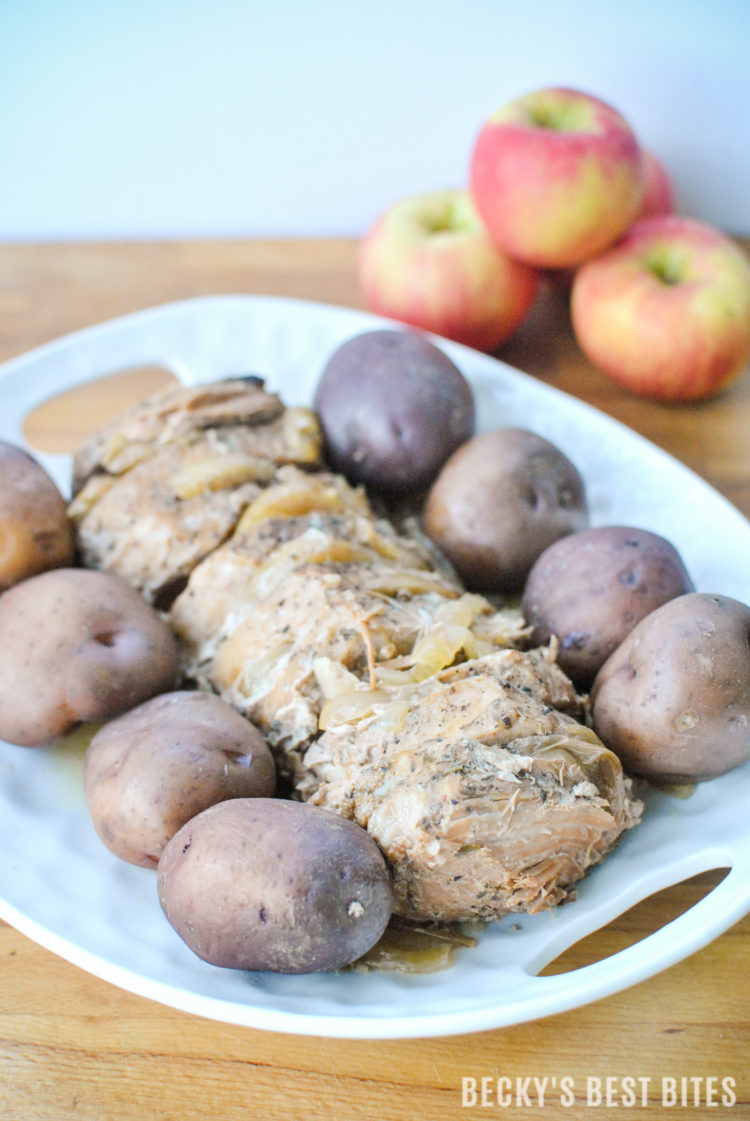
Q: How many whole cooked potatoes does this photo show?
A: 8